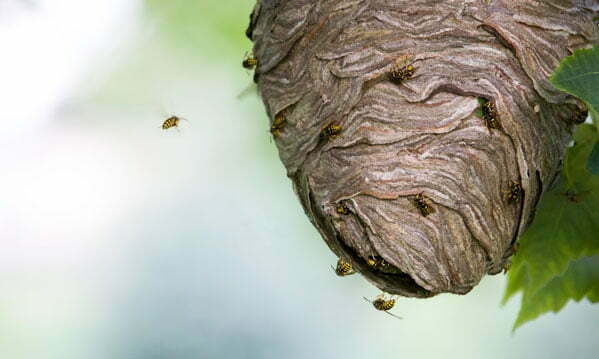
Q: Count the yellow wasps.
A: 12